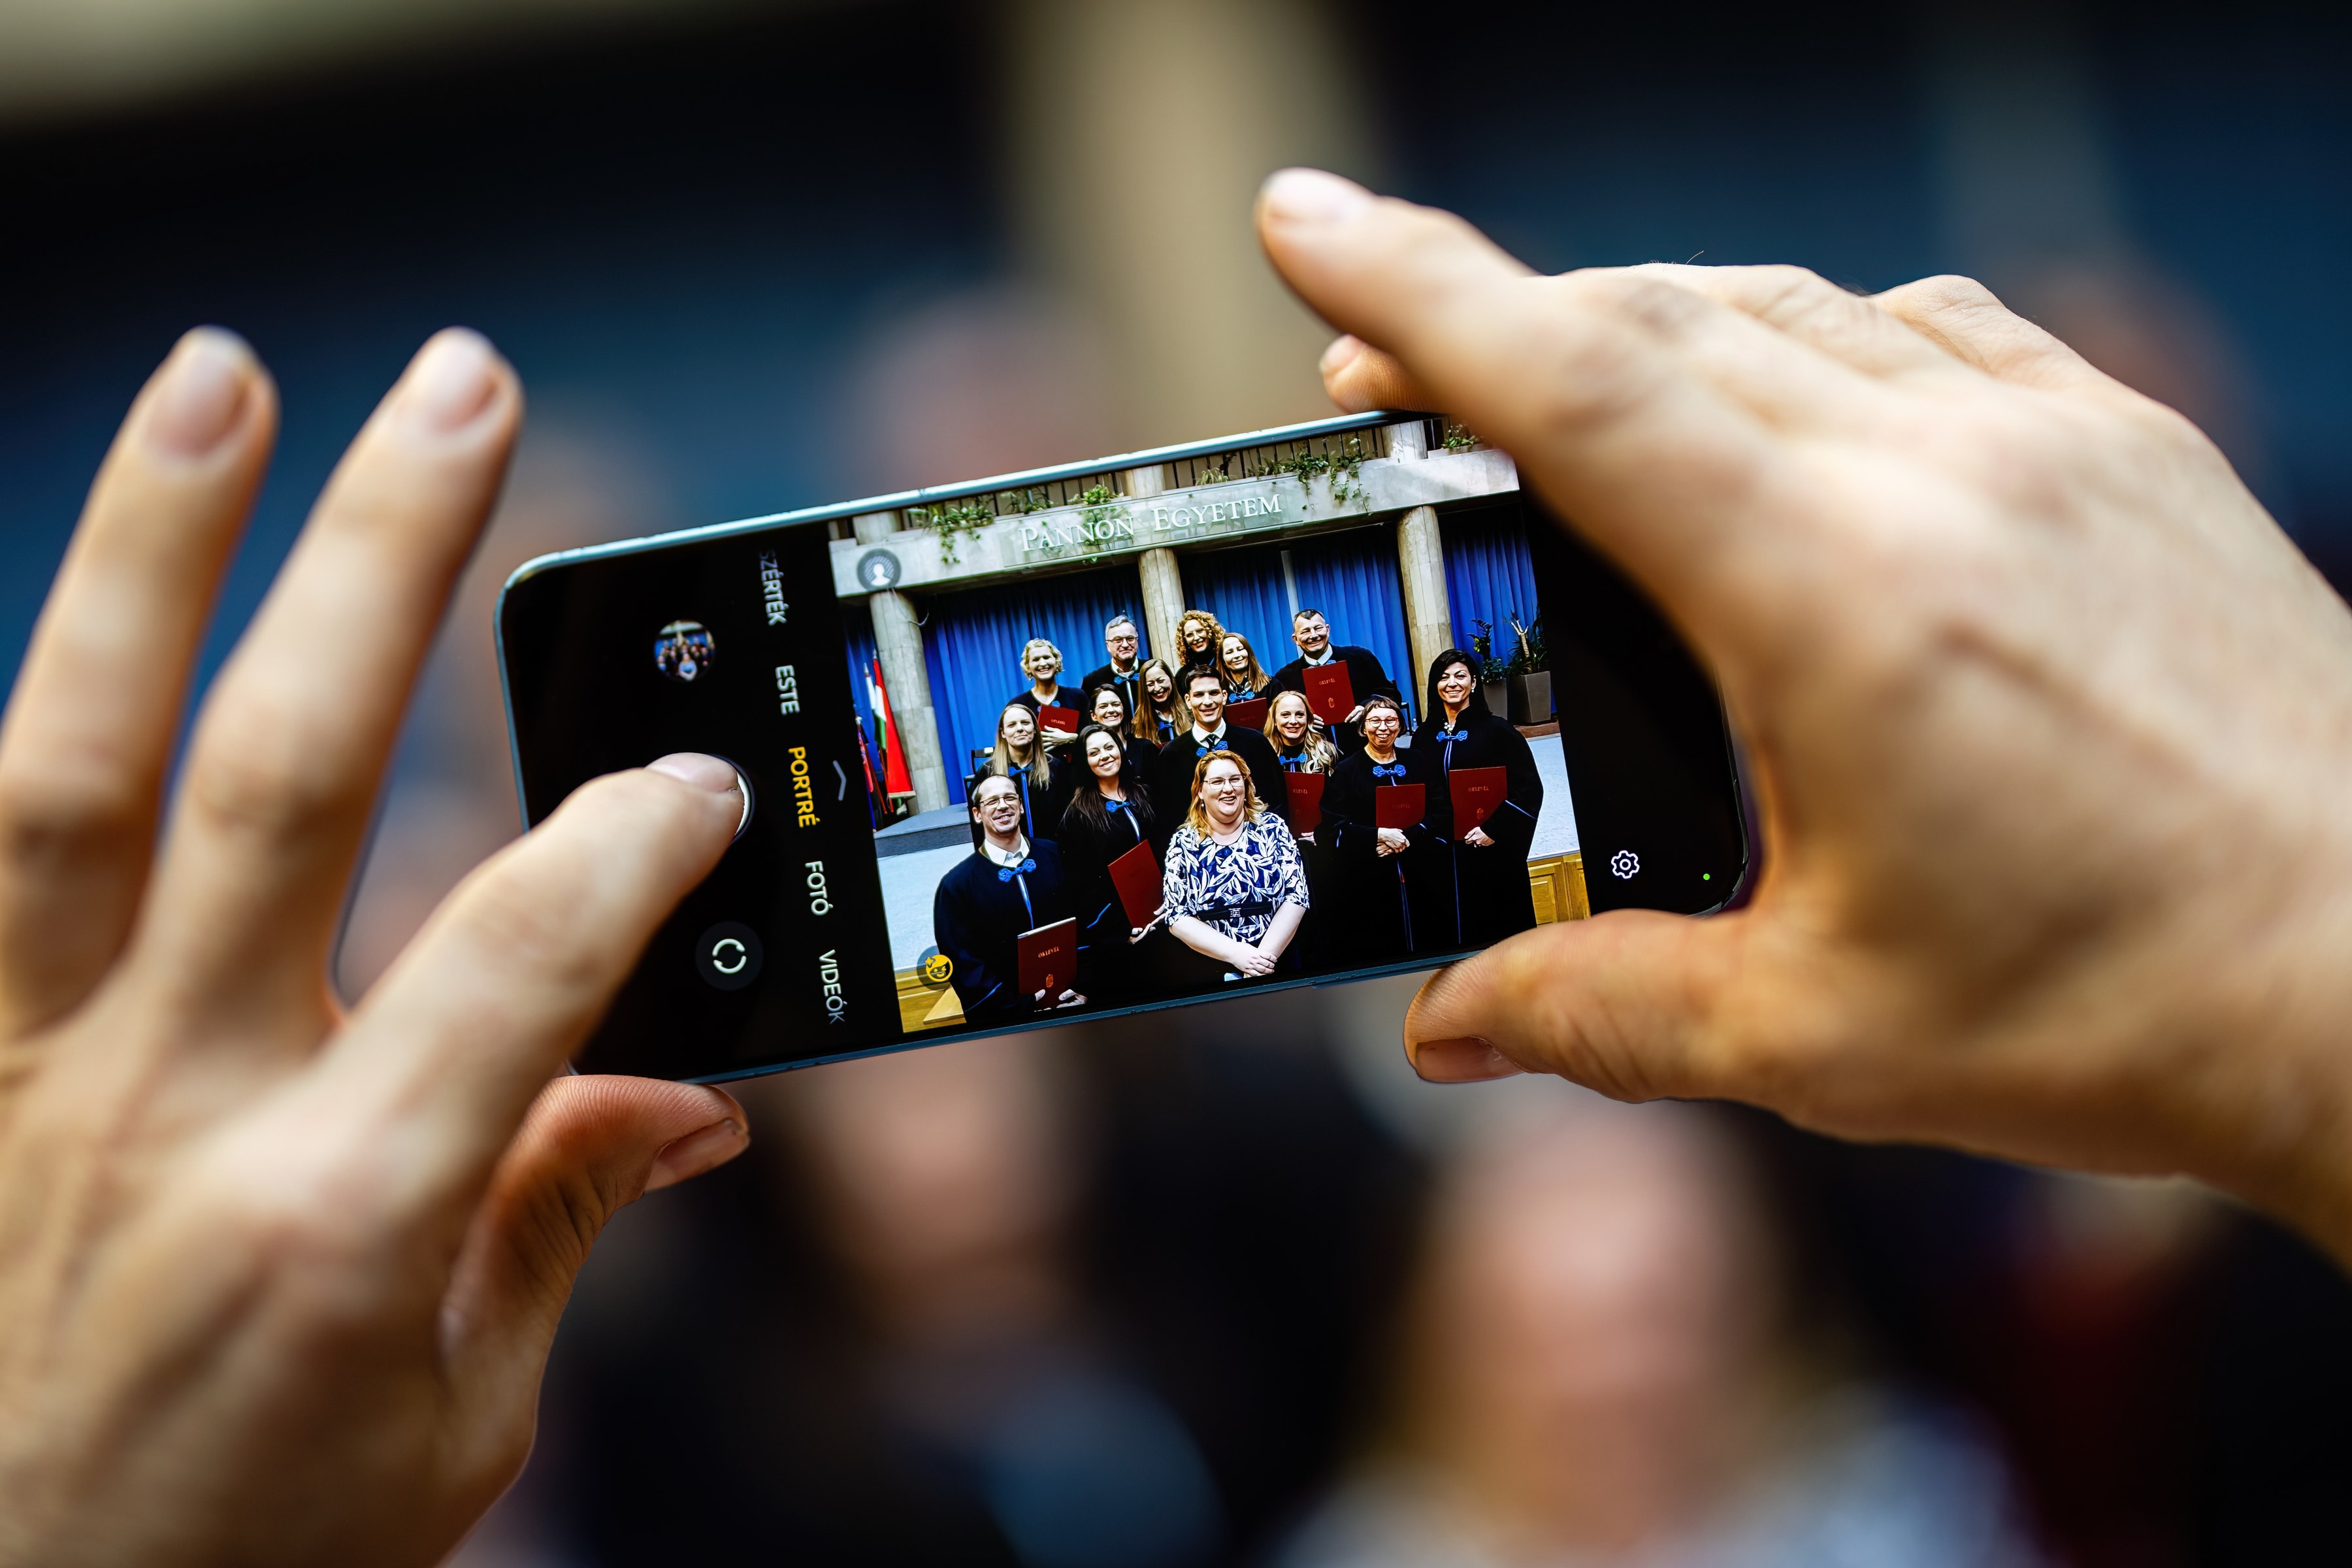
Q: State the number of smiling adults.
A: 15